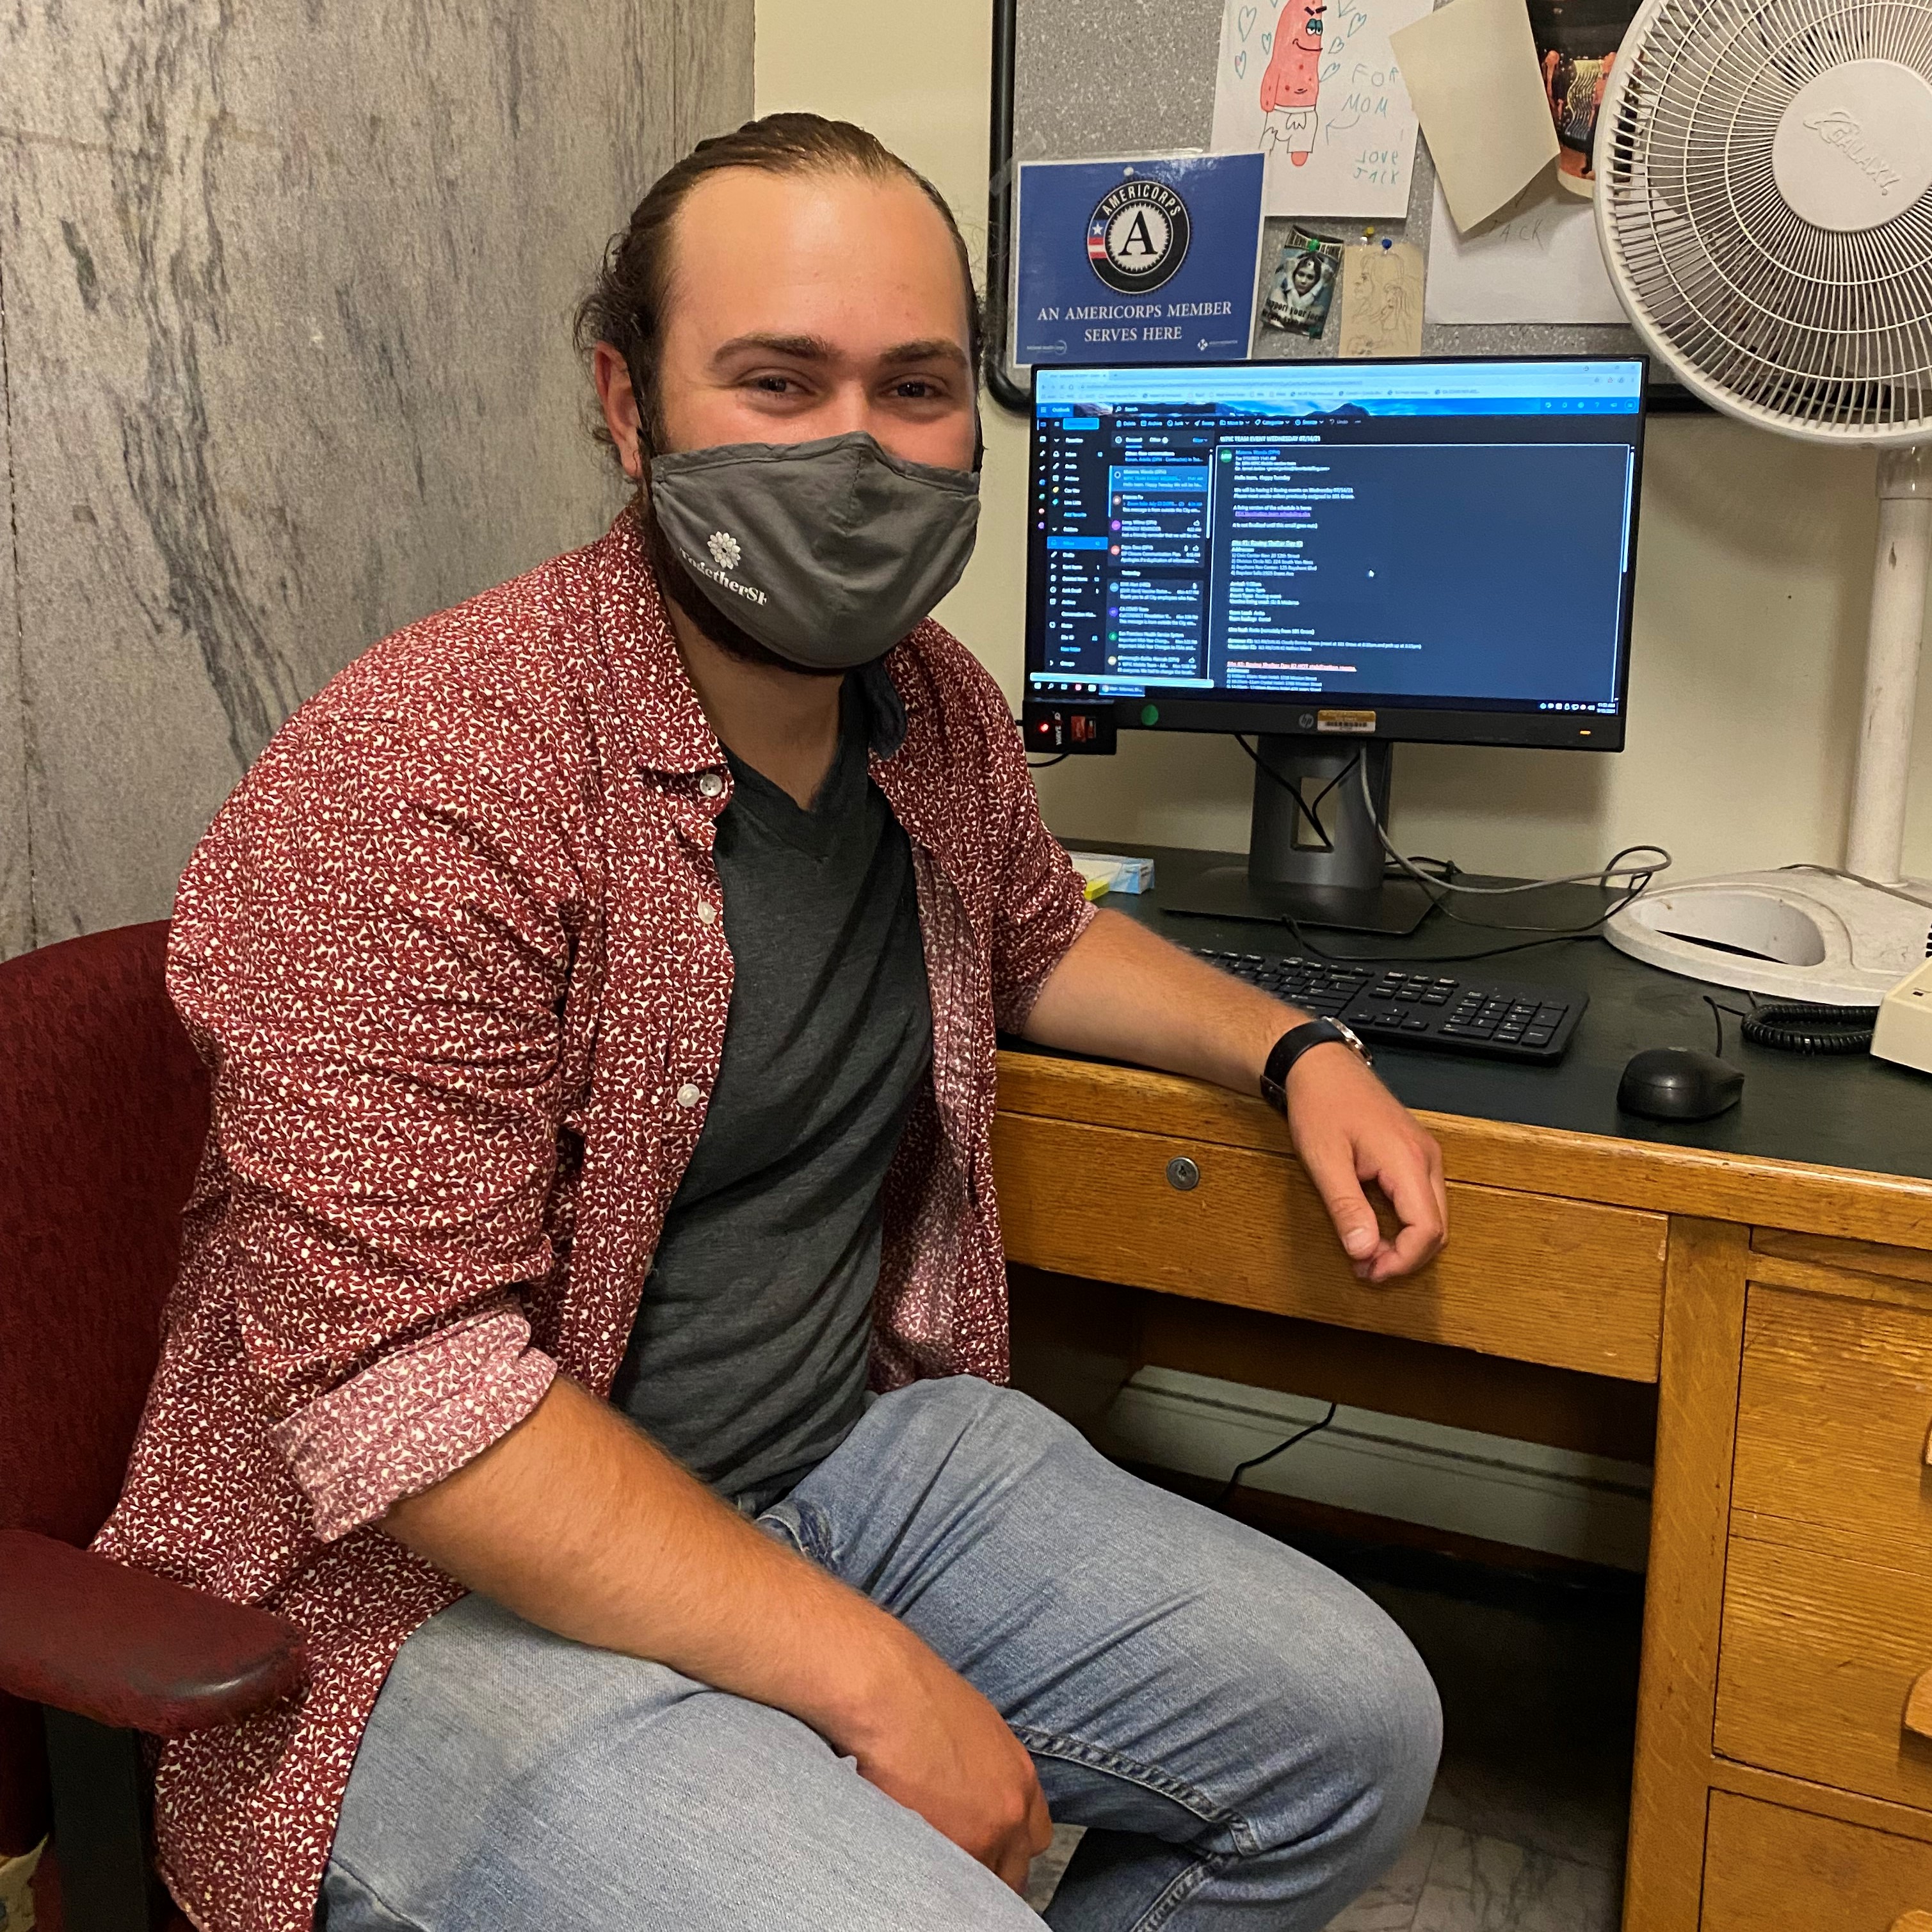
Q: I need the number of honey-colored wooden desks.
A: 1